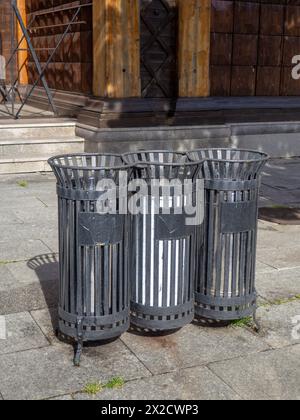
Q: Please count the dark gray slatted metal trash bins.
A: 3